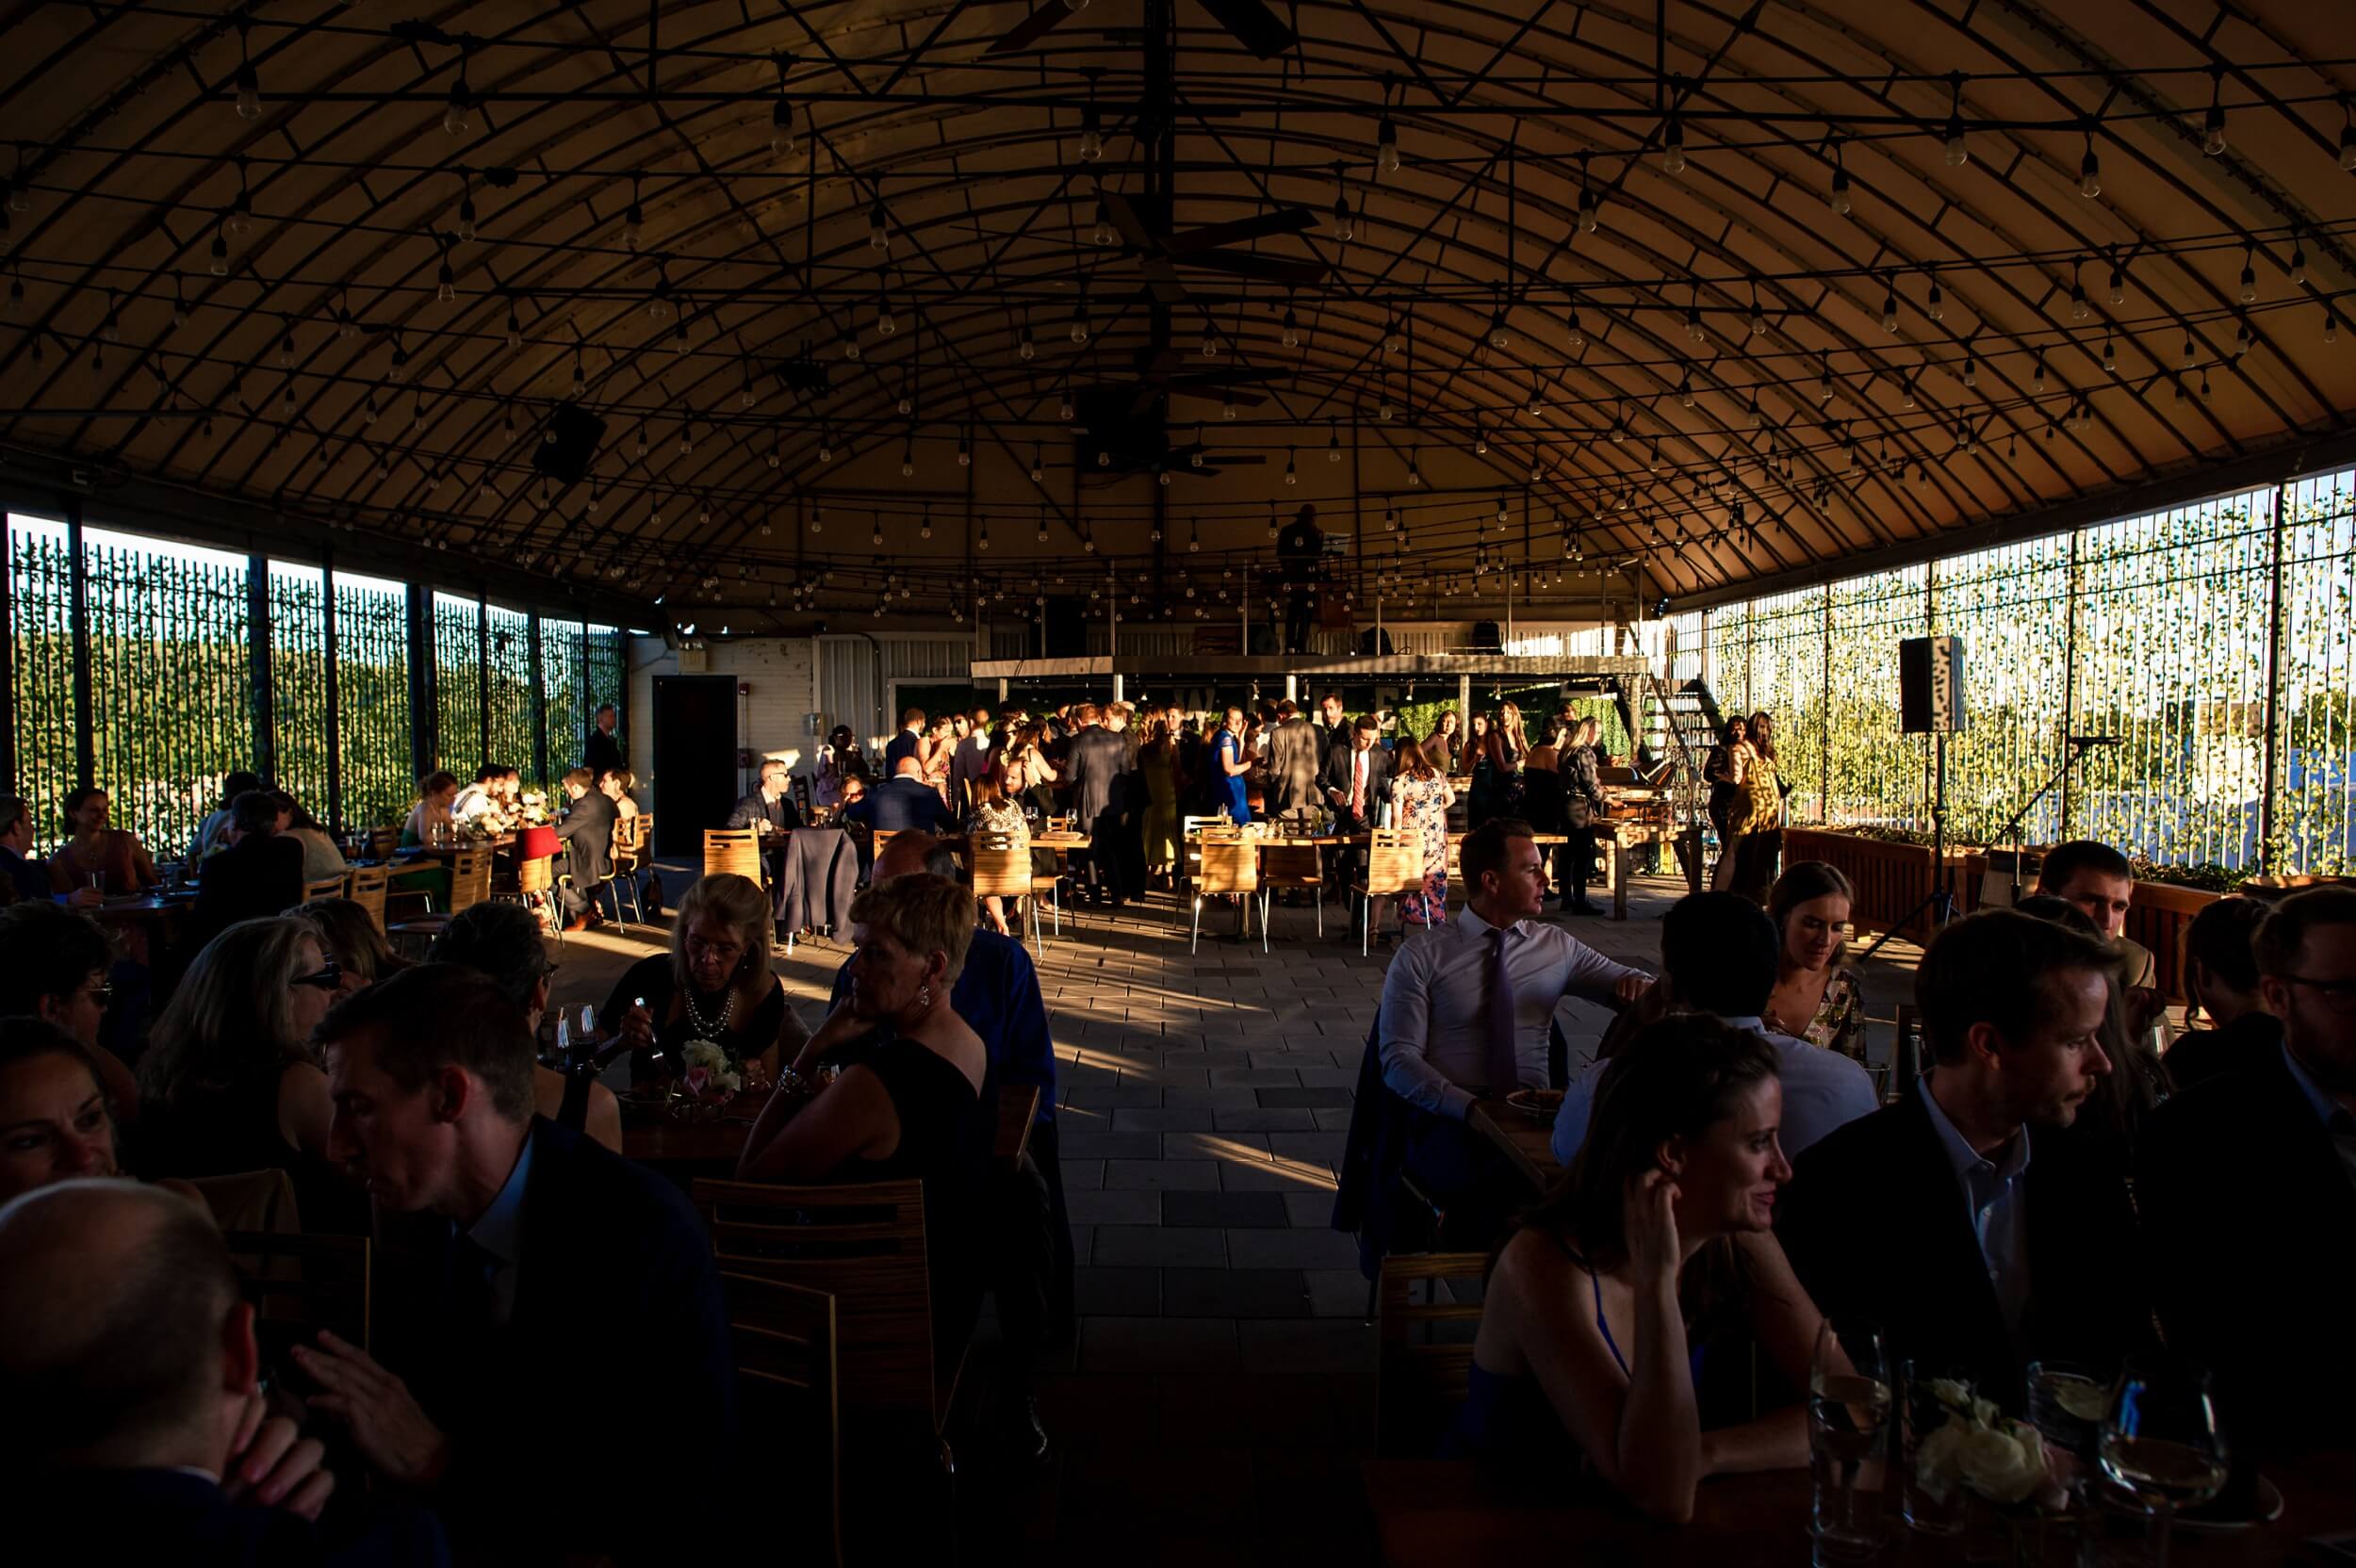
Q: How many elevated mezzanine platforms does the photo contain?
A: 1